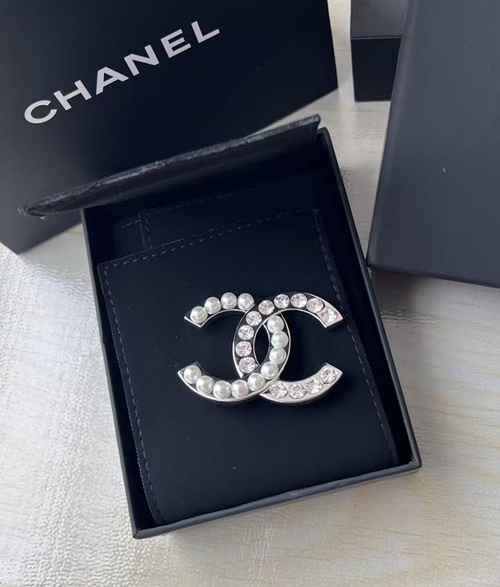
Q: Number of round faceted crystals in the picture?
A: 13